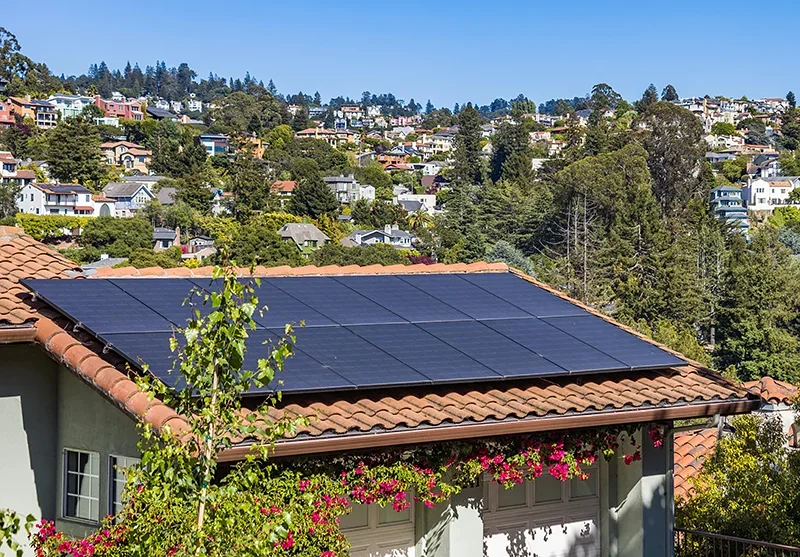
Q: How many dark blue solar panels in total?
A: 14